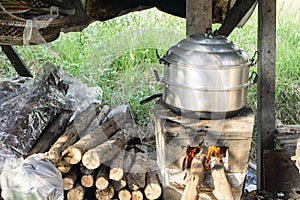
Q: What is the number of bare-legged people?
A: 0